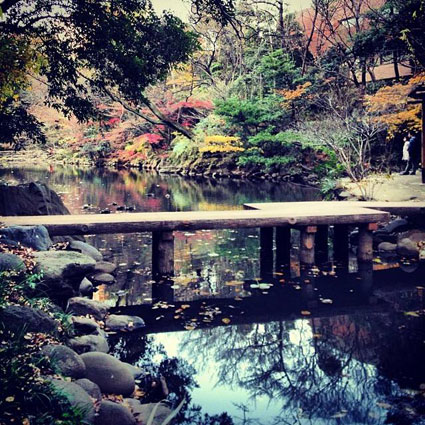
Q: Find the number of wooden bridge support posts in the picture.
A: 7